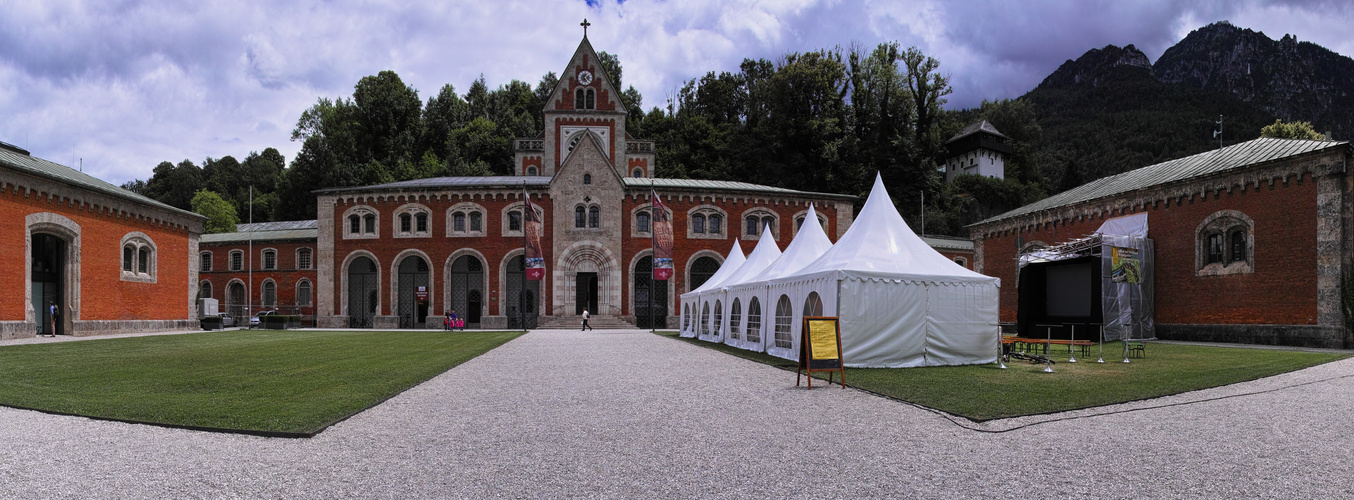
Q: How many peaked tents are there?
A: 4